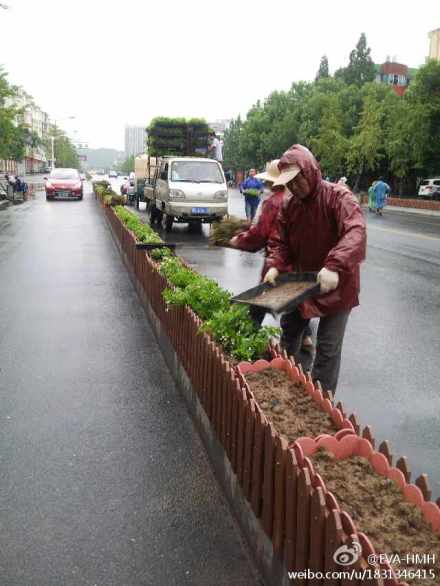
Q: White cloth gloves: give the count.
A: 2